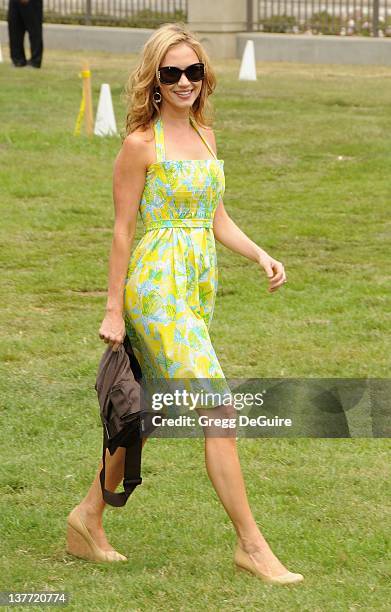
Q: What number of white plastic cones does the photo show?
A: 2